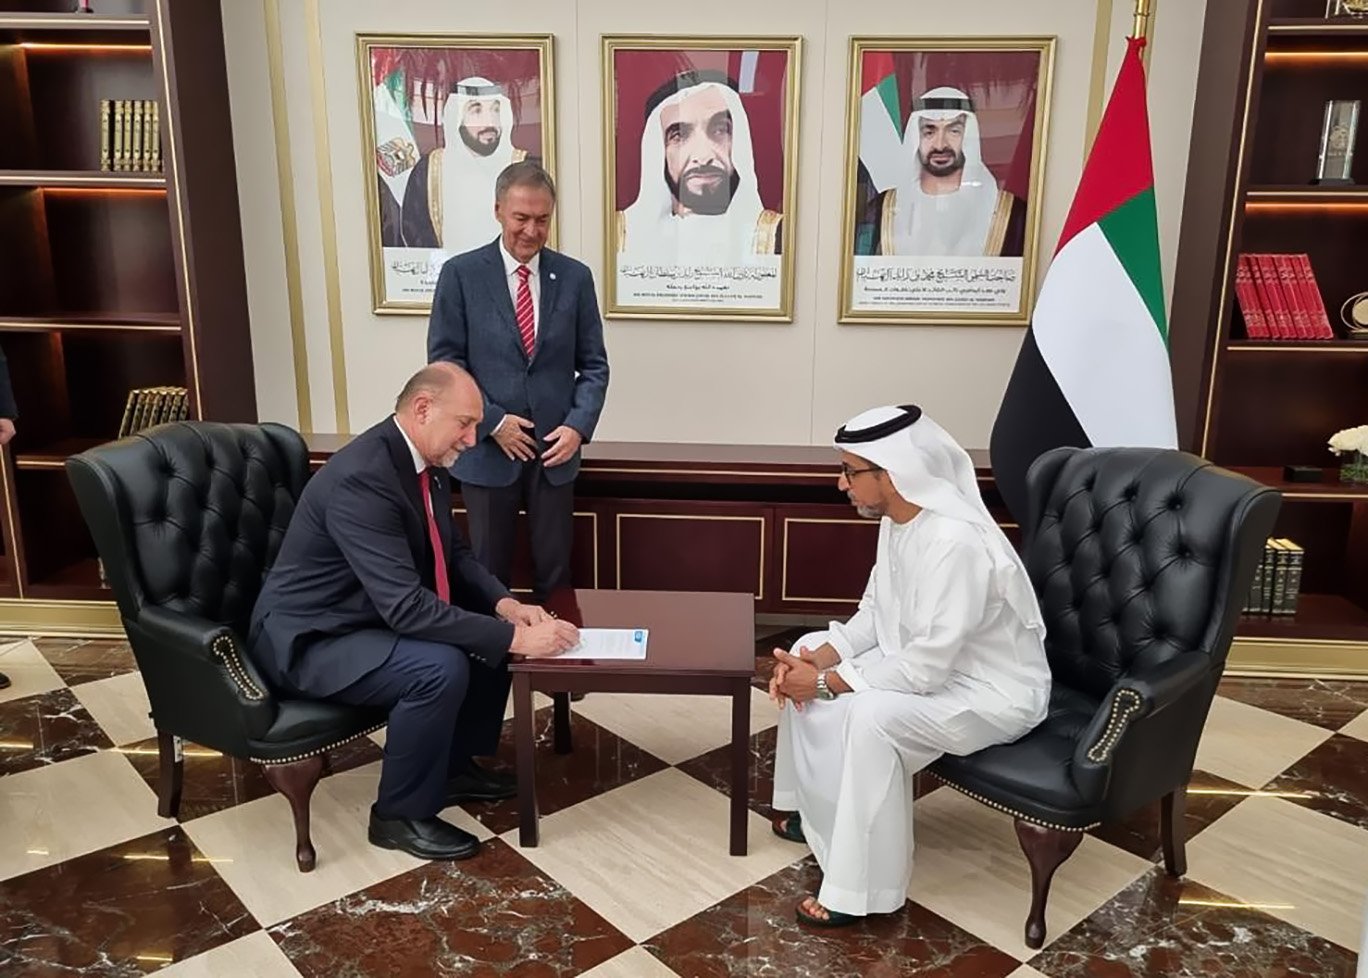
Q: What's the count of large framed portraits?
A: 3